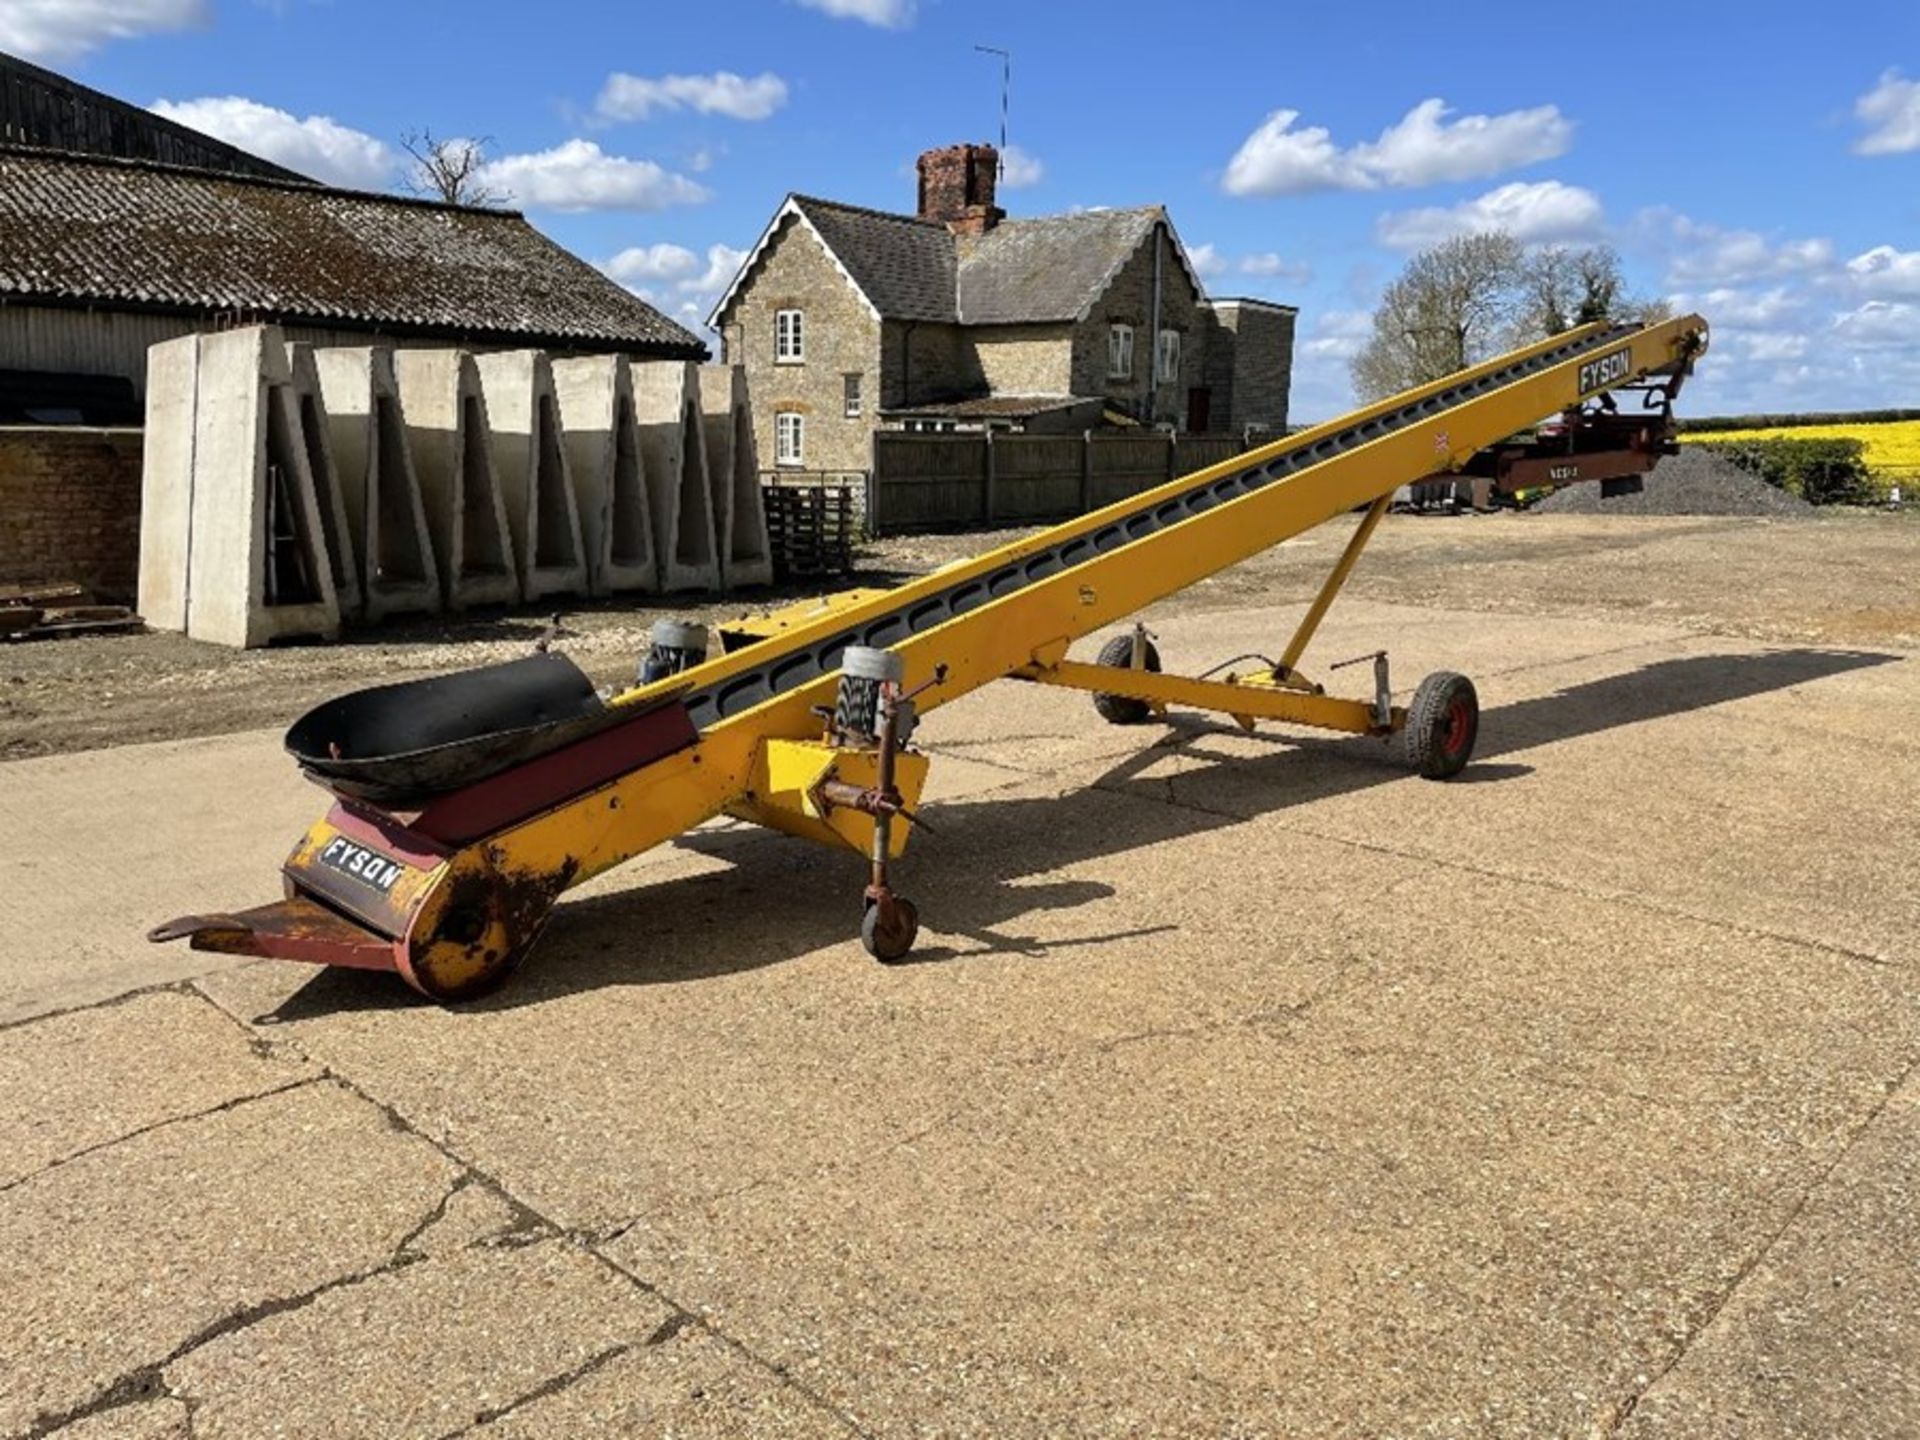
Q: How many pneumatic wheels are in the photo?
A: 2